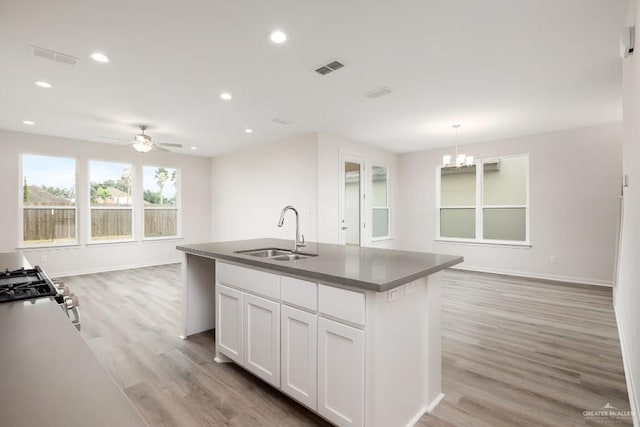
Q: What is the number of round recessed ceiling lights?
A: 7